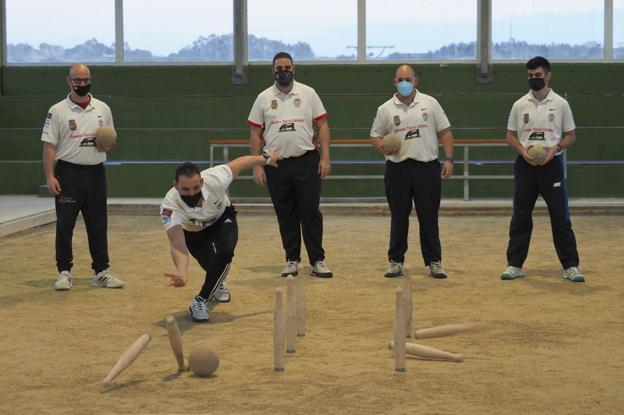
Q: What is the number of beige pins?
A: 9